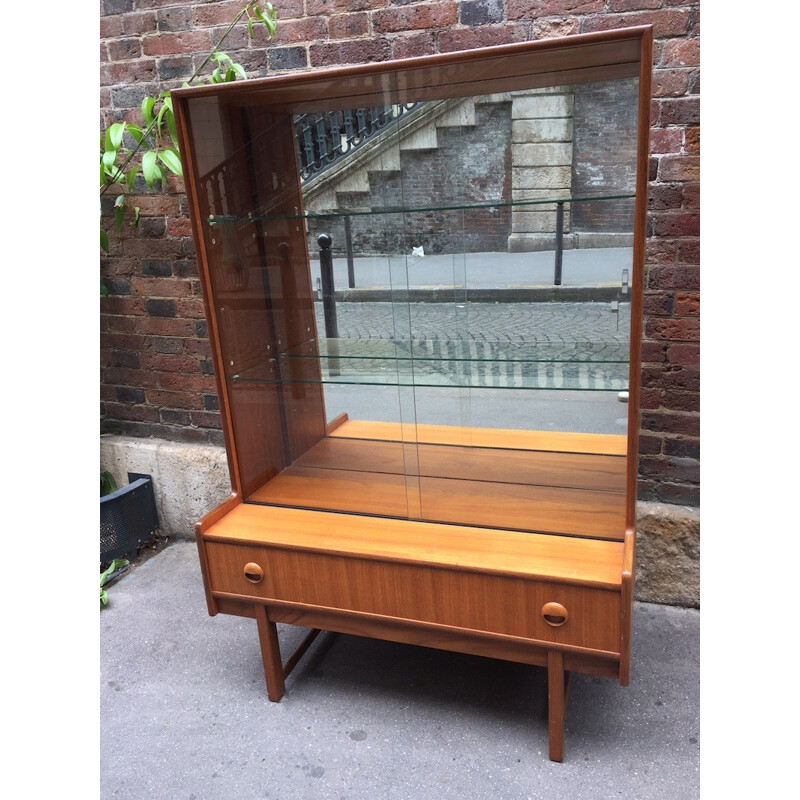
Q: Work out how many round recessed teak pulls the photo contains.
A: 2